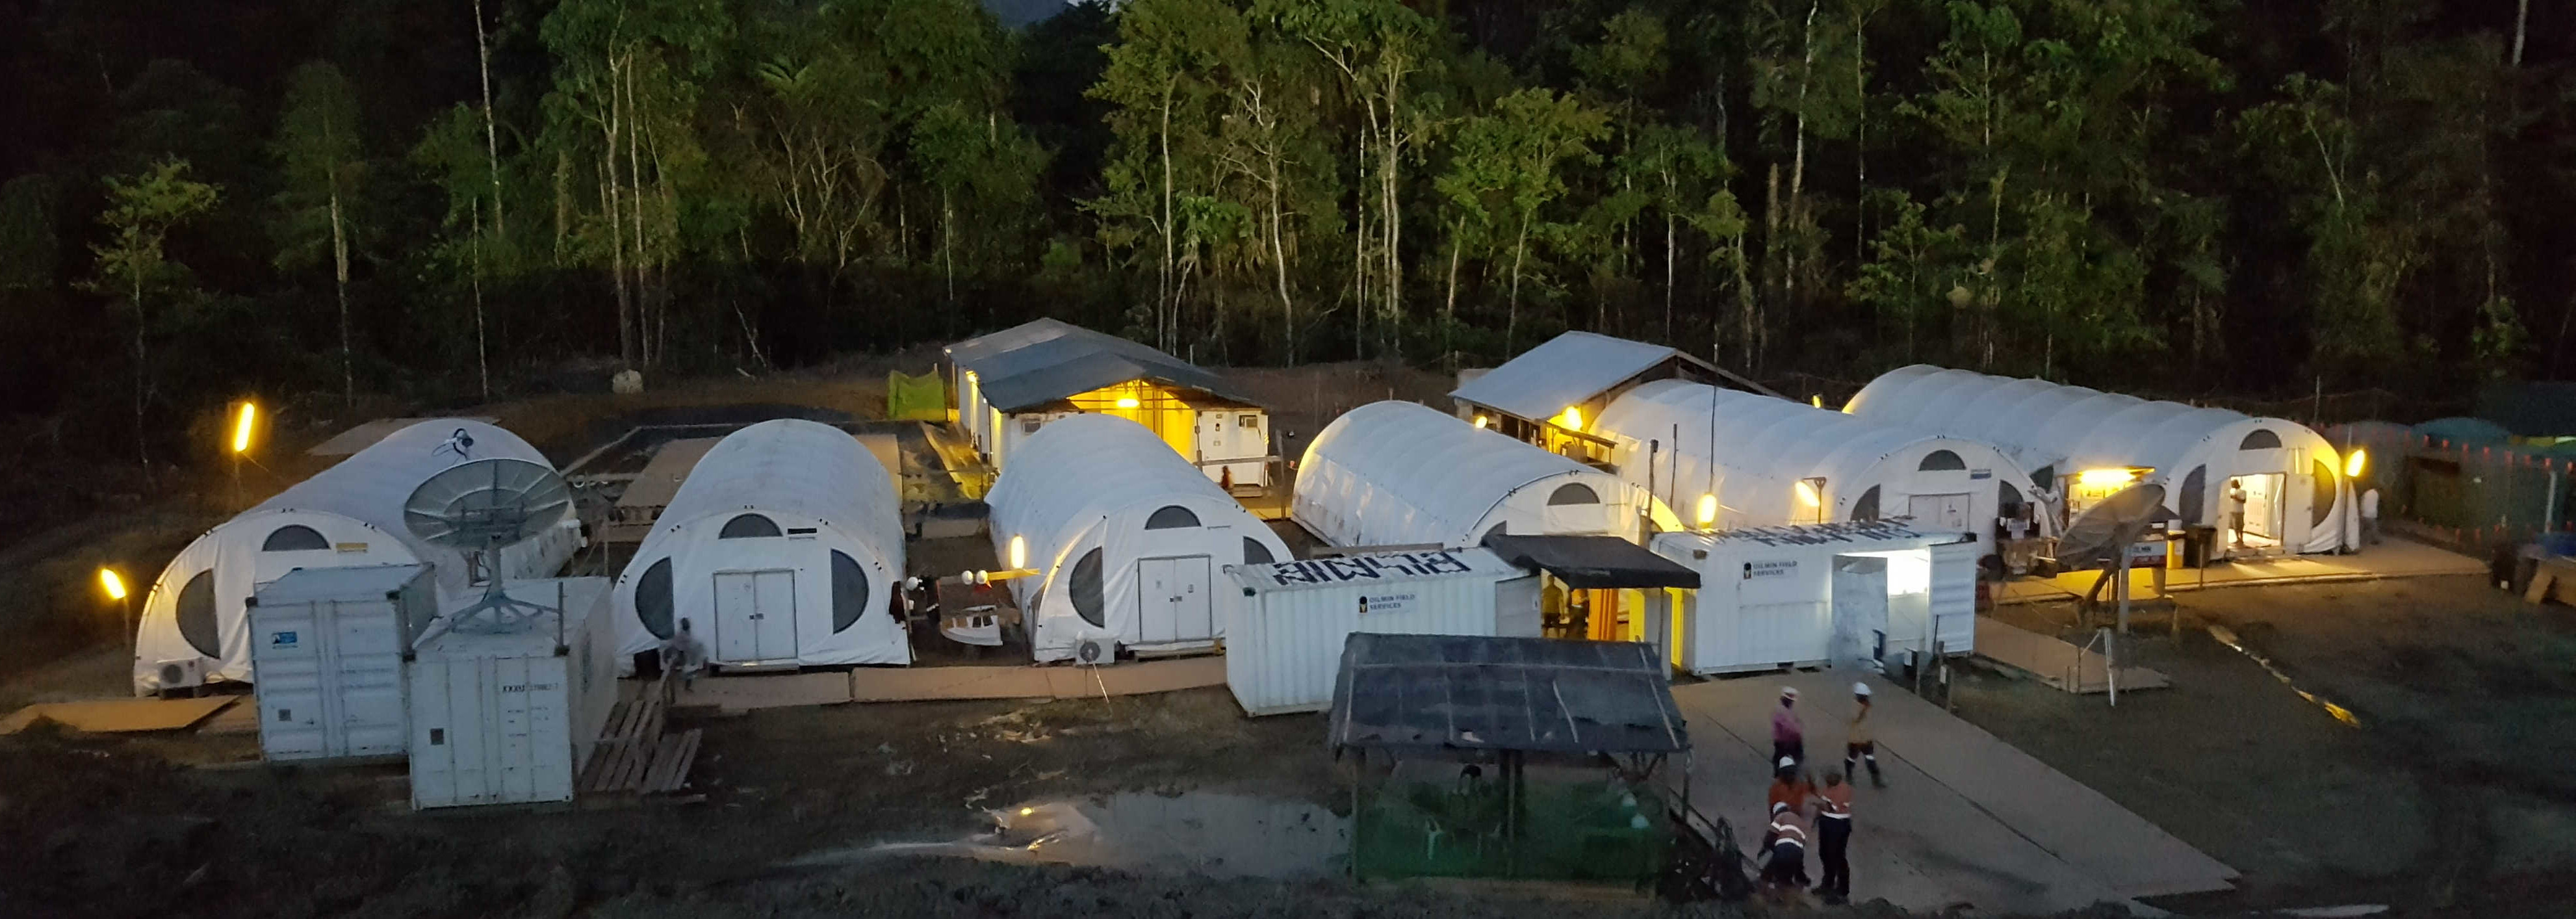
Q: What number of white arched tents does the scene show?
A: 6